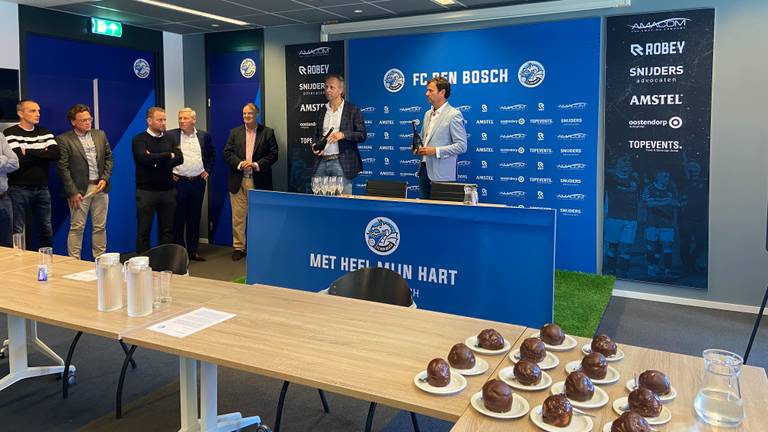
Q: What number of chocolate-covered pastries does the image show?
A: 14